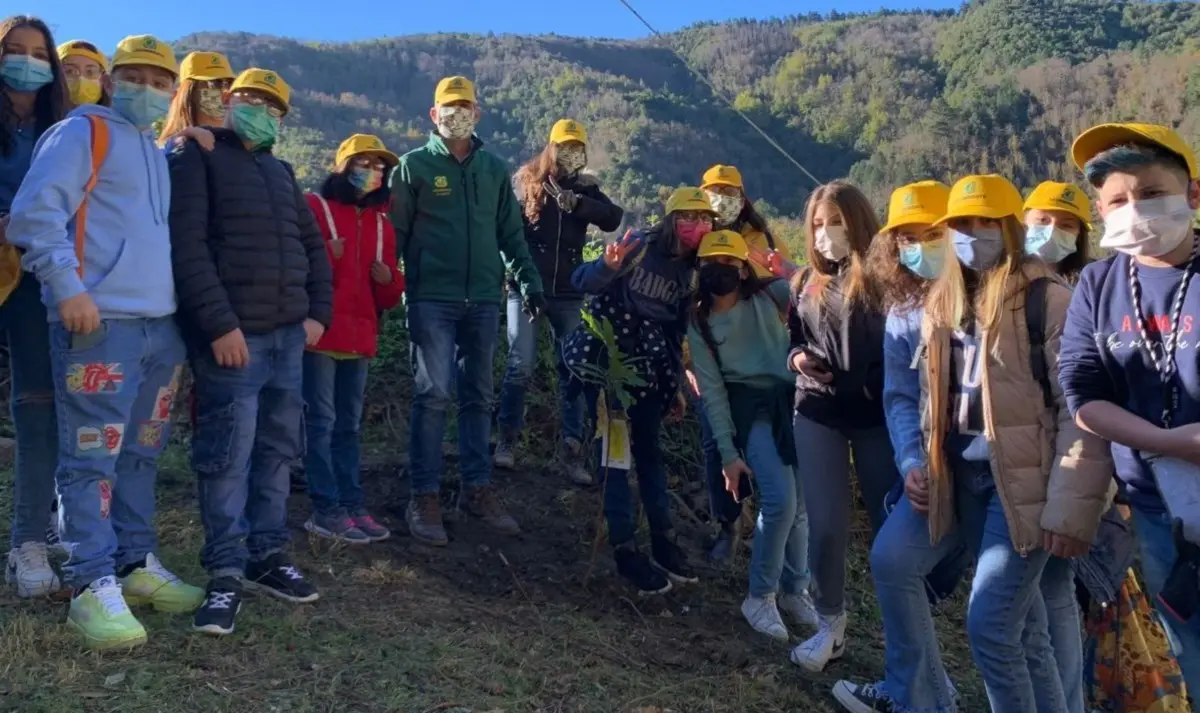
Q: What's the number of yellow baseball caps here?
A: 14